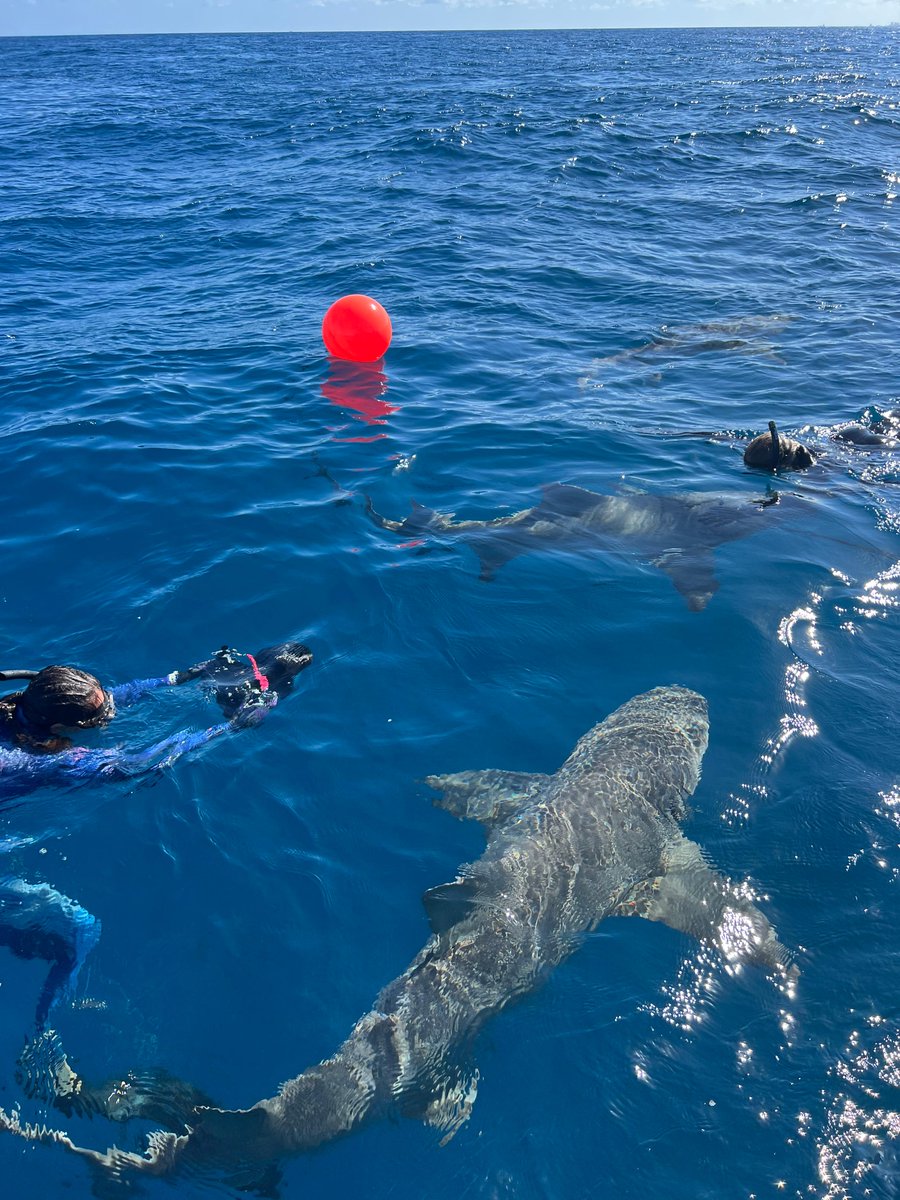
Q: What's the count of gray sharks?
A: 3